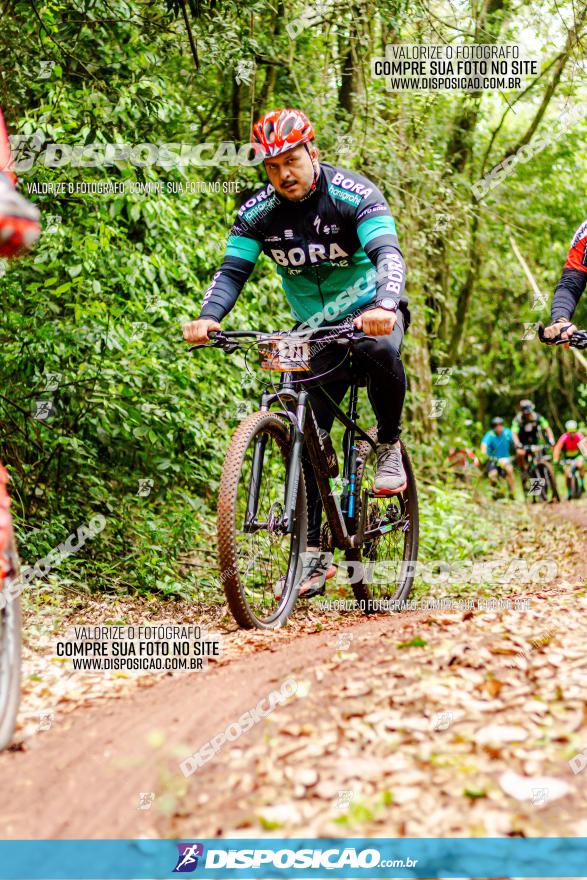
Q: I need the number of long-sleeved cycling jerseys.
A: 2